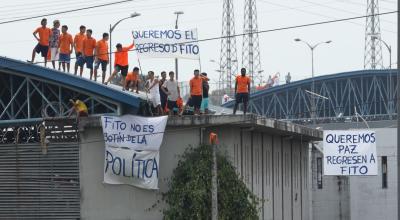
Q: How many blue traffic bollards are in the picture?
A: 0